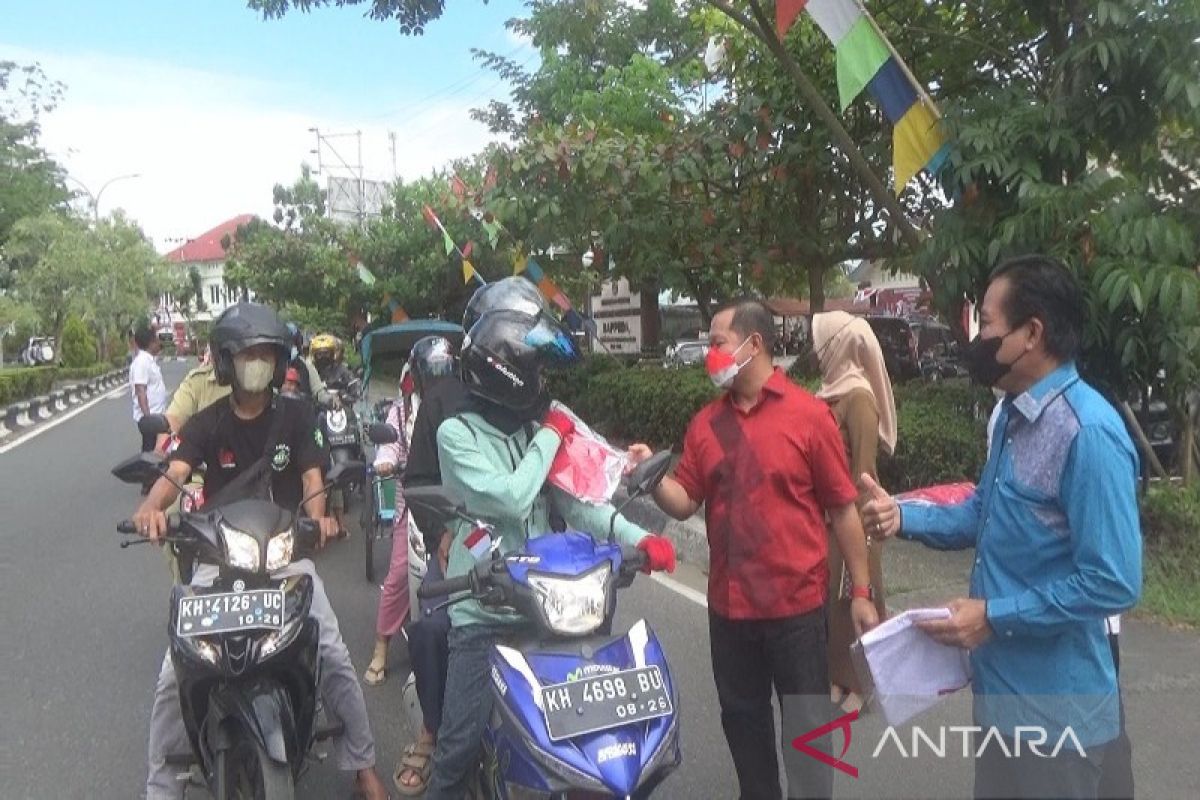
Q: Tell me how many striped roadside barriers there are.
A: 1